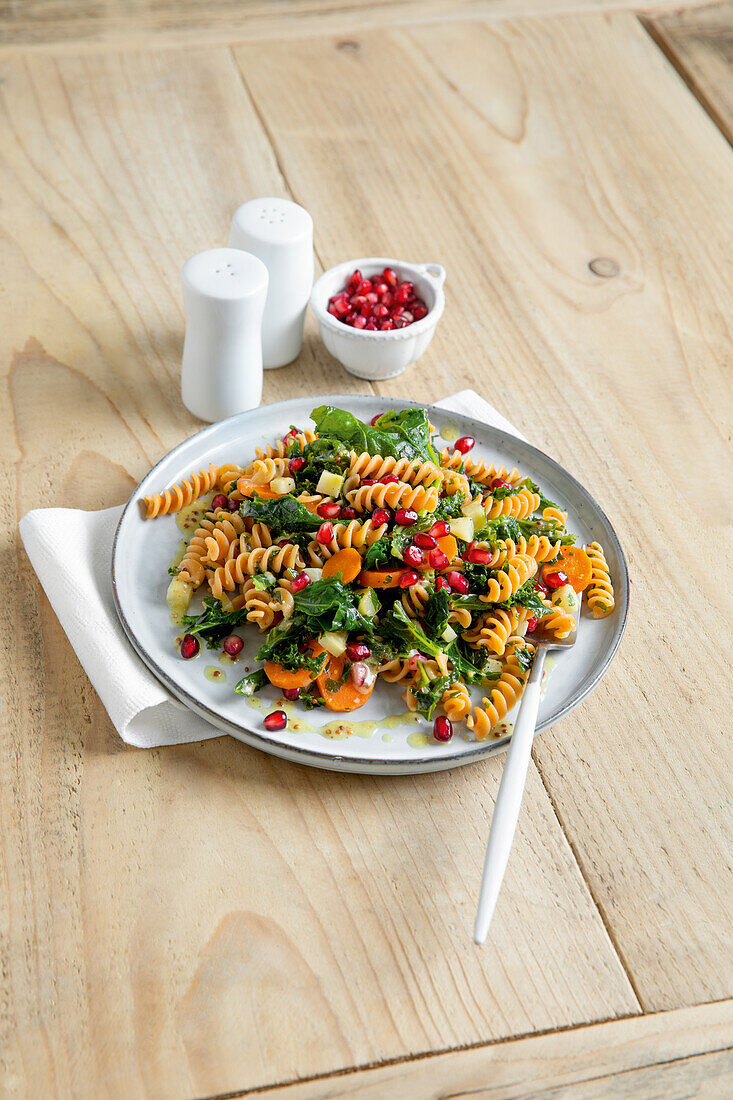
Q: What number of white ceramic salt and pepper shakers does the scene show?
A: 2